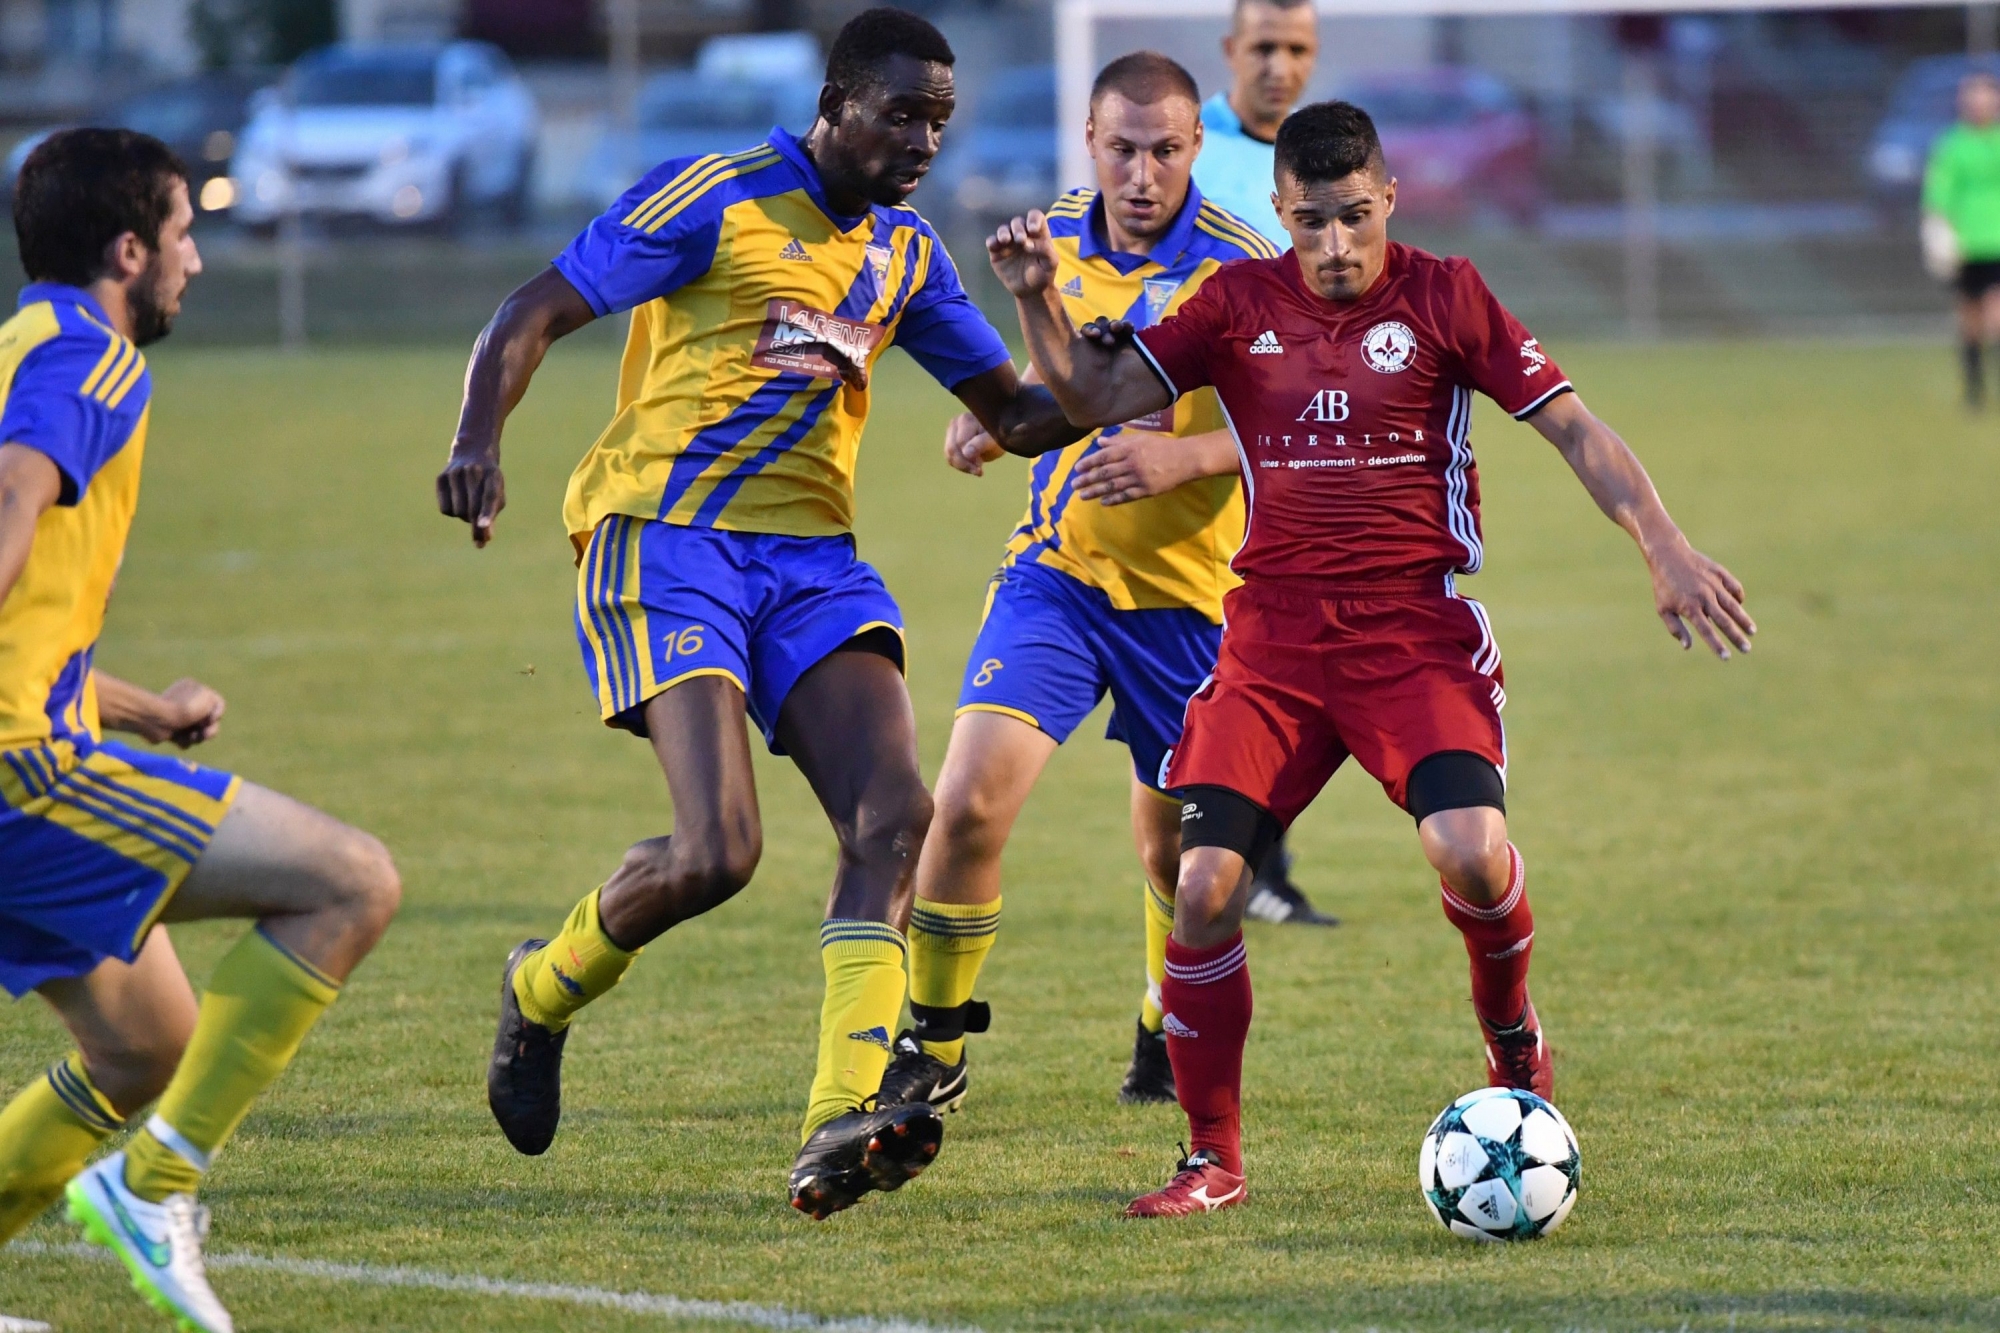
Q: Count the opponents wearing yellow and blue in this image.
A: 3